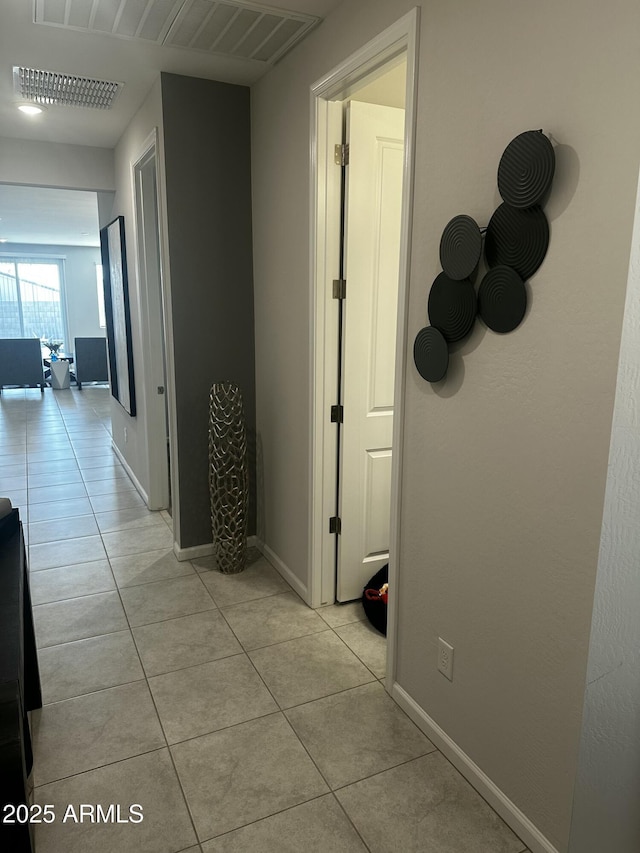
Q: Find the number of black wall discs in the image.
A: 6